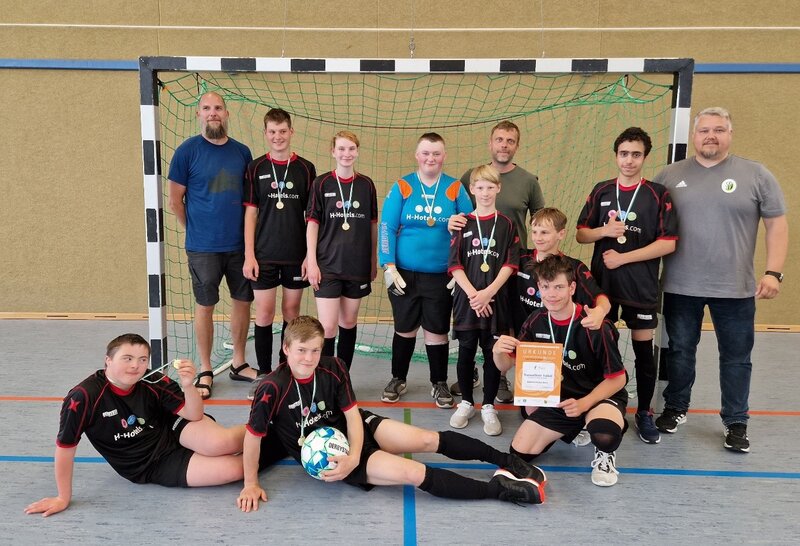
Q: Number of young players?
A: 9